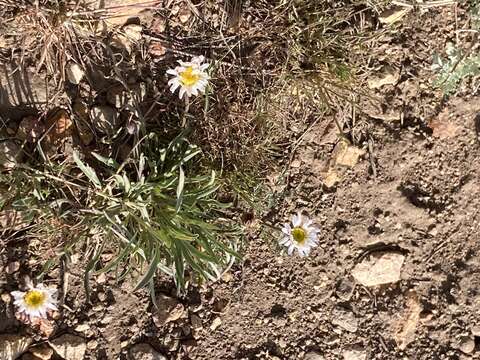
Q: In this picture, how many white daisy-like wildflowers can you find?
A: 3